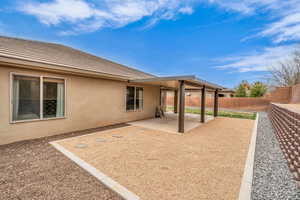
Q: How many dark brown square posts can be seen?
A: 4